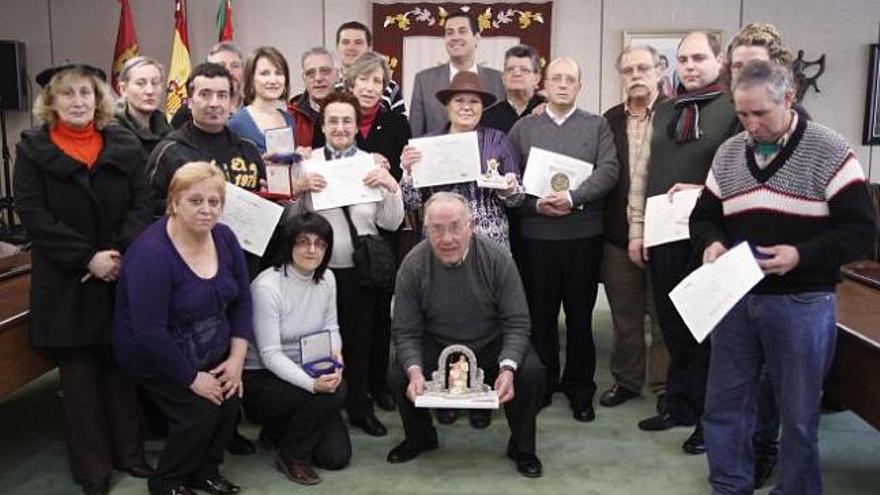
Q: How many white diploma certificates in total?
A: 6